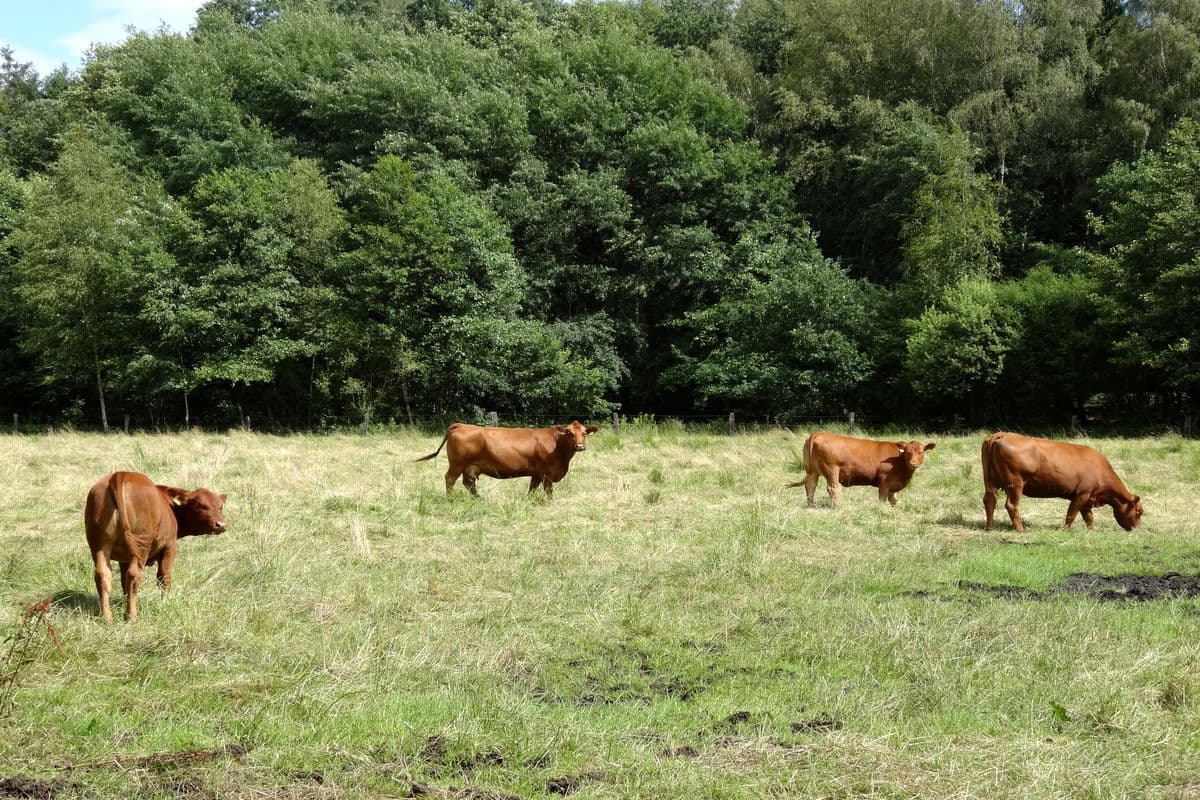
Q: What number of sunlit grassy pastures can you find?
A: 1